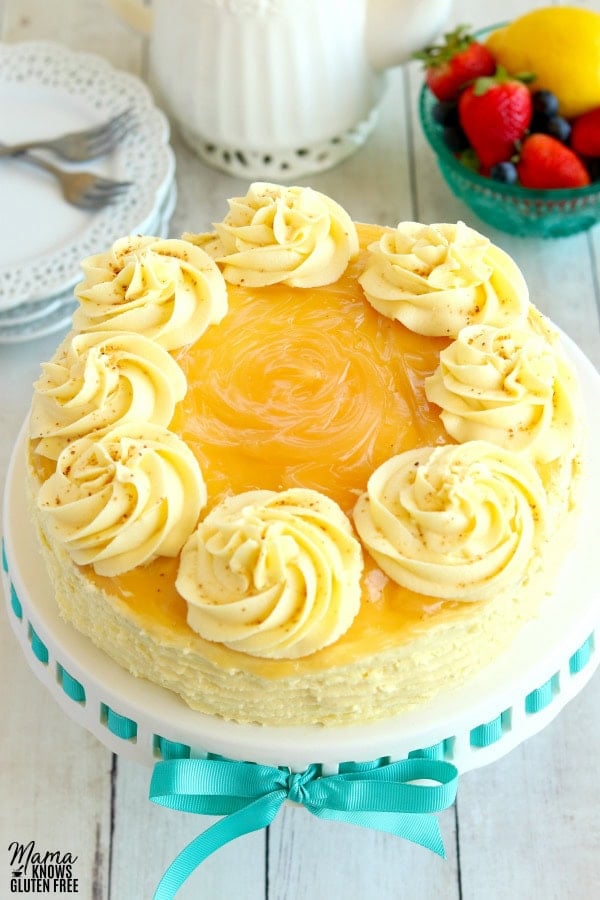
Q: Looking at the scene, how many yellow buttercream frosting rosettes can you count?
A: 8